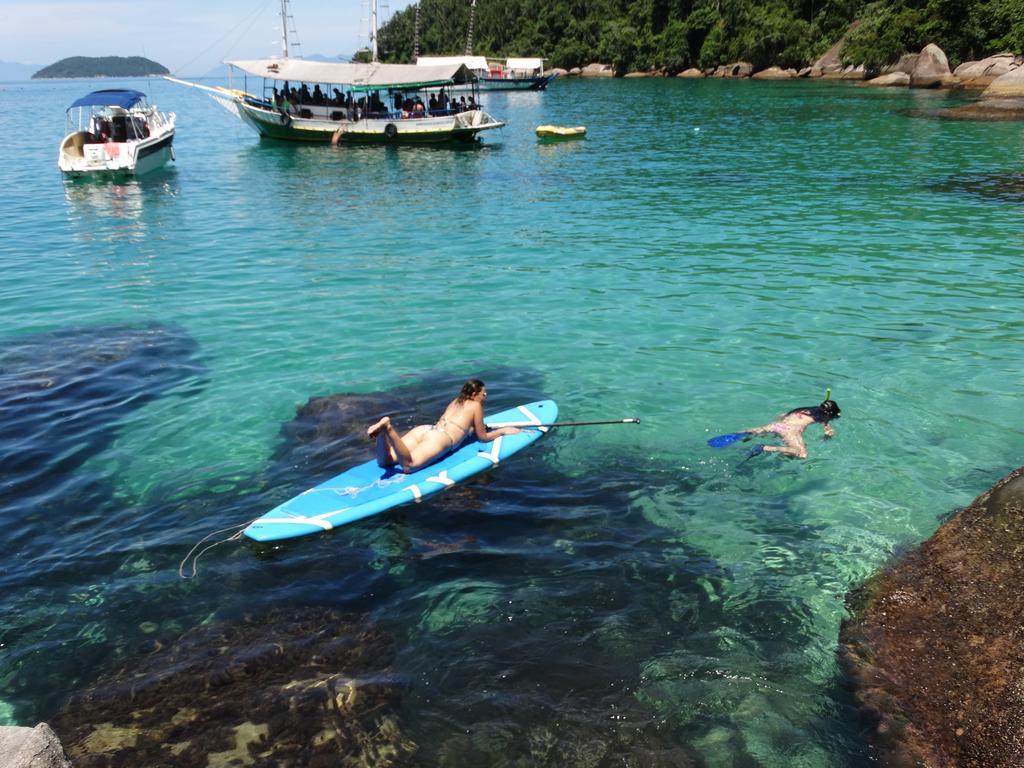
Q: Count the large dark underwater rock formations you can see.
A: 3